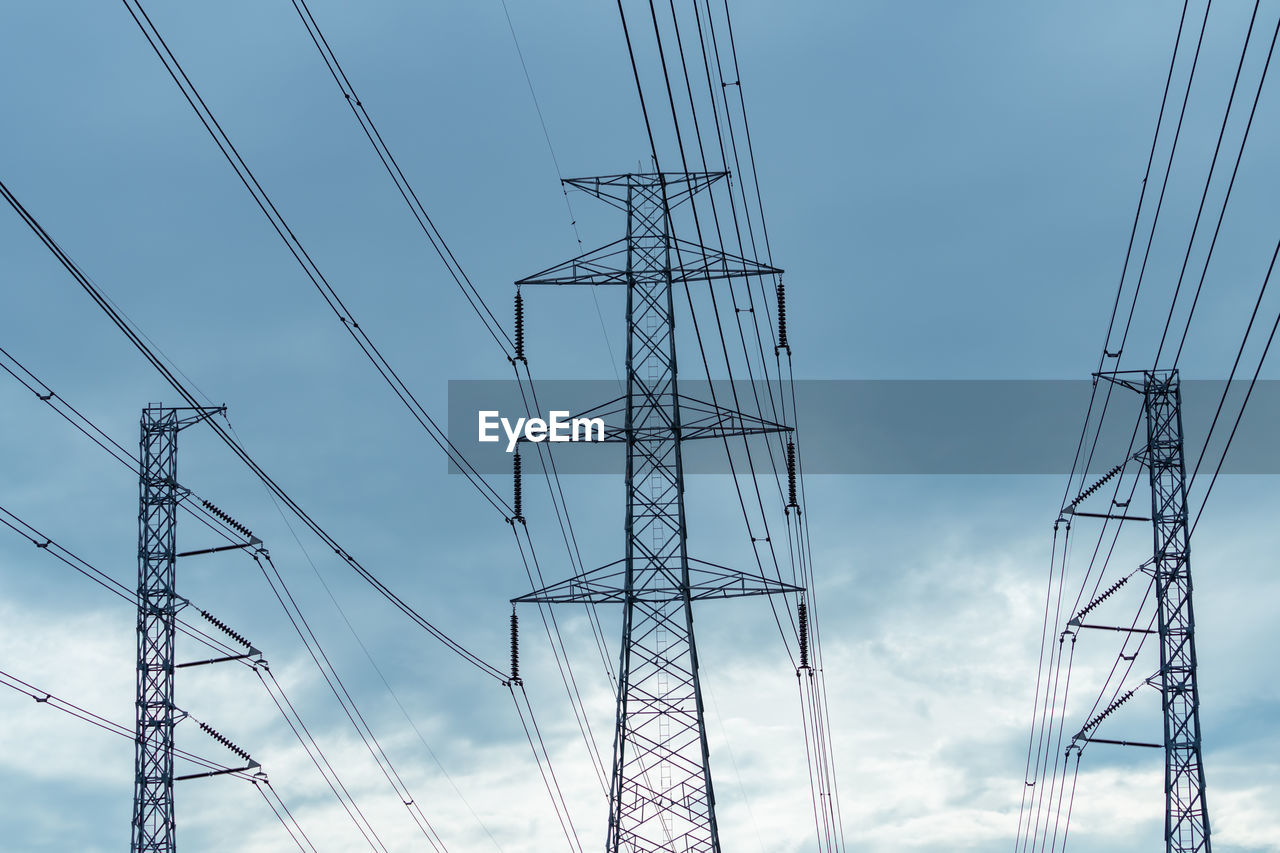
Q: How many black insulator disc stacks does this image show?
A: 12